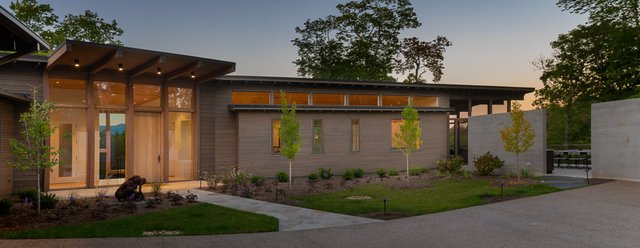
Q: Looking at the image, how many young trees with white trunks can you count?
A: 4